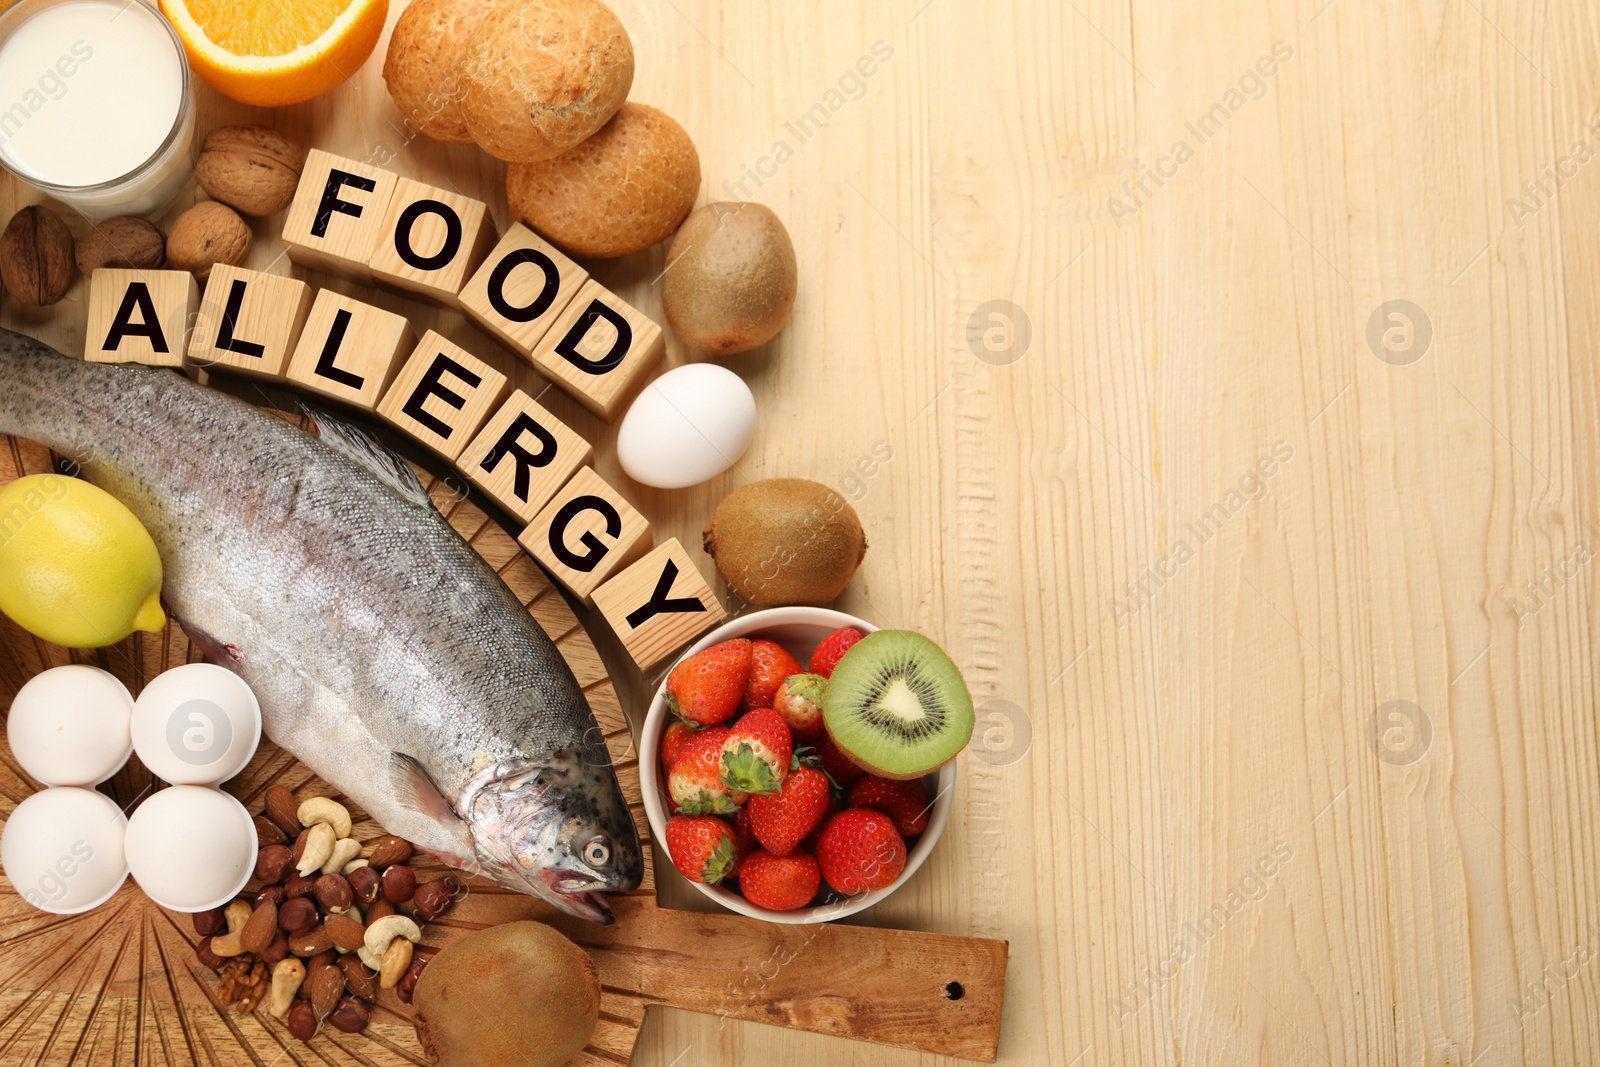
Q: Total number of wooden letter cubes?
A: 11